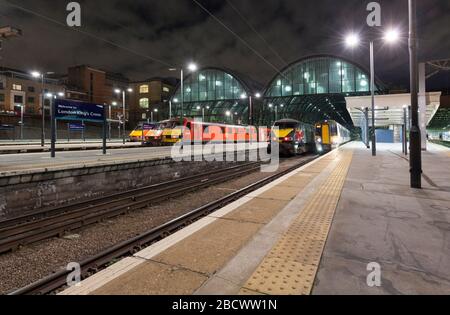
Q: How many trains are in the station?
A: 5